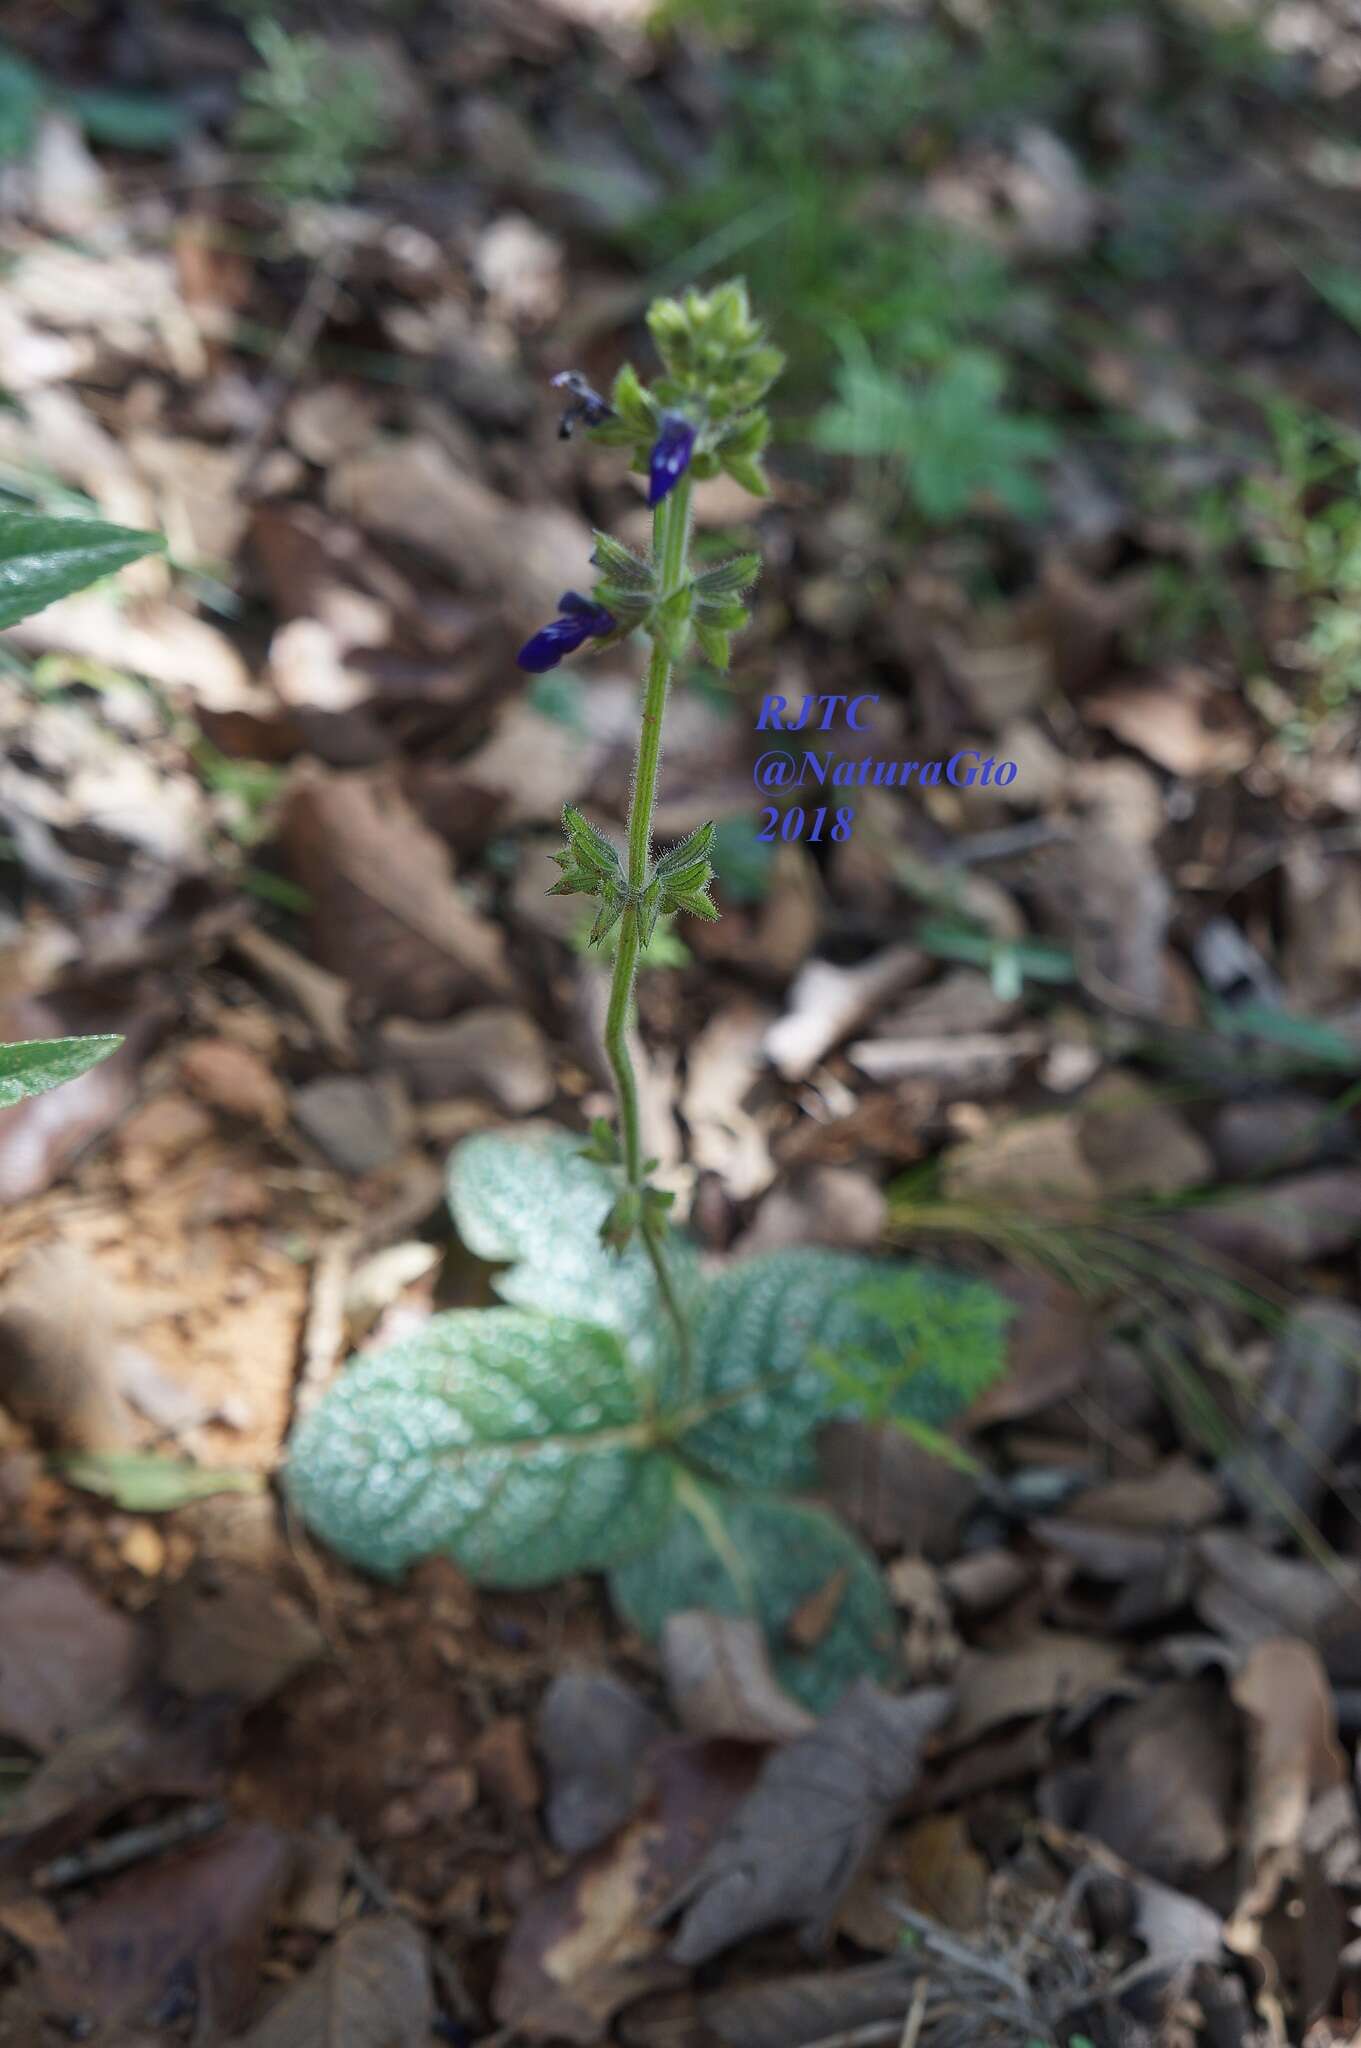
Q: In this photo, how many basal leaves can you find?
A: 4